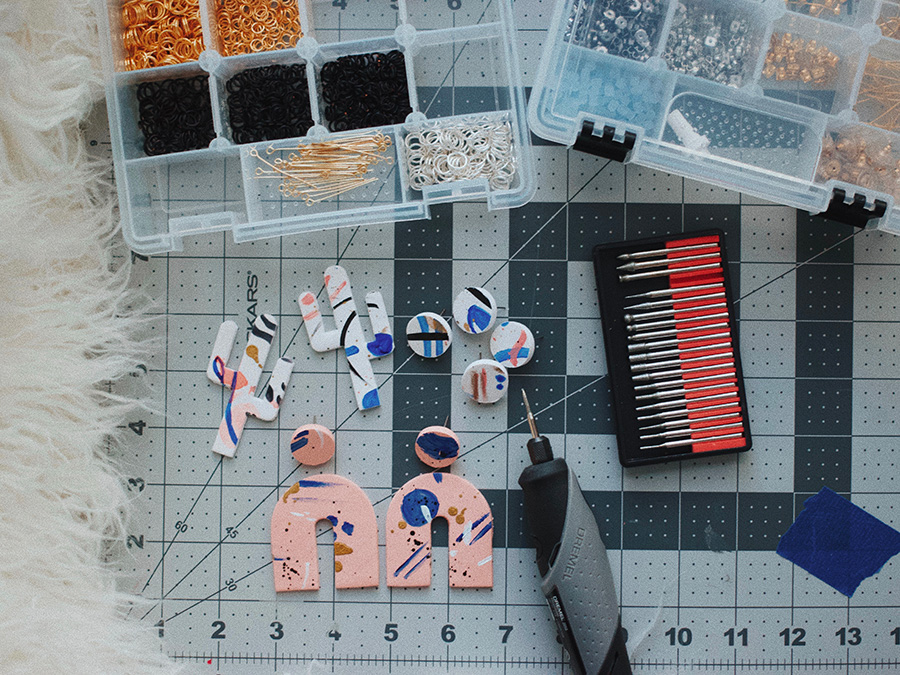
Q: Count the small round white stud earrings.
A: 4